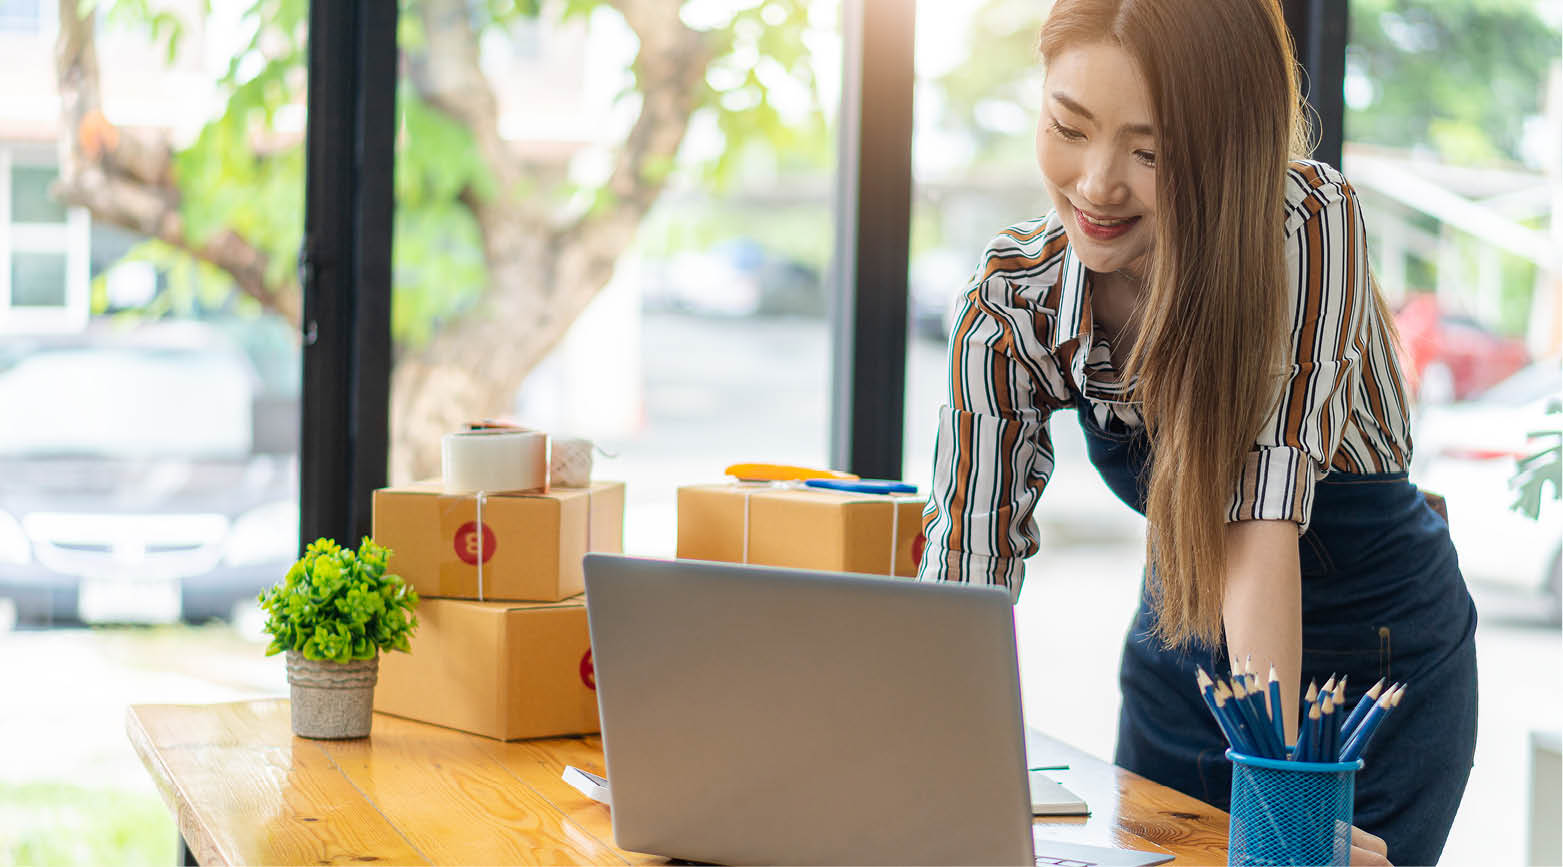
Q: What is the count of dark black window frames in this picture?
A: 3